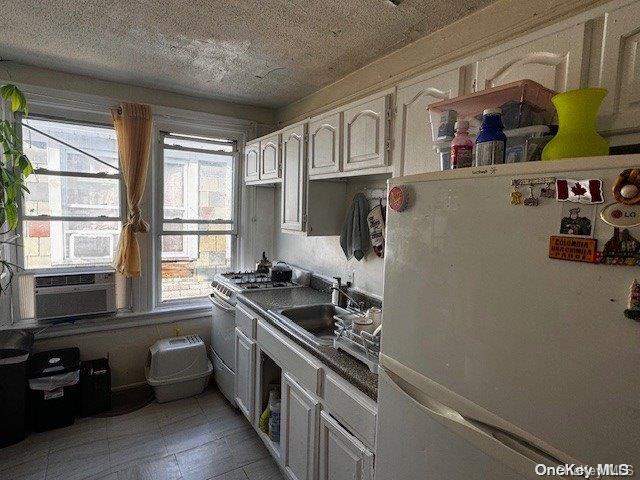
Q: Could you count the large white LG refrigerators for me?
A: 1